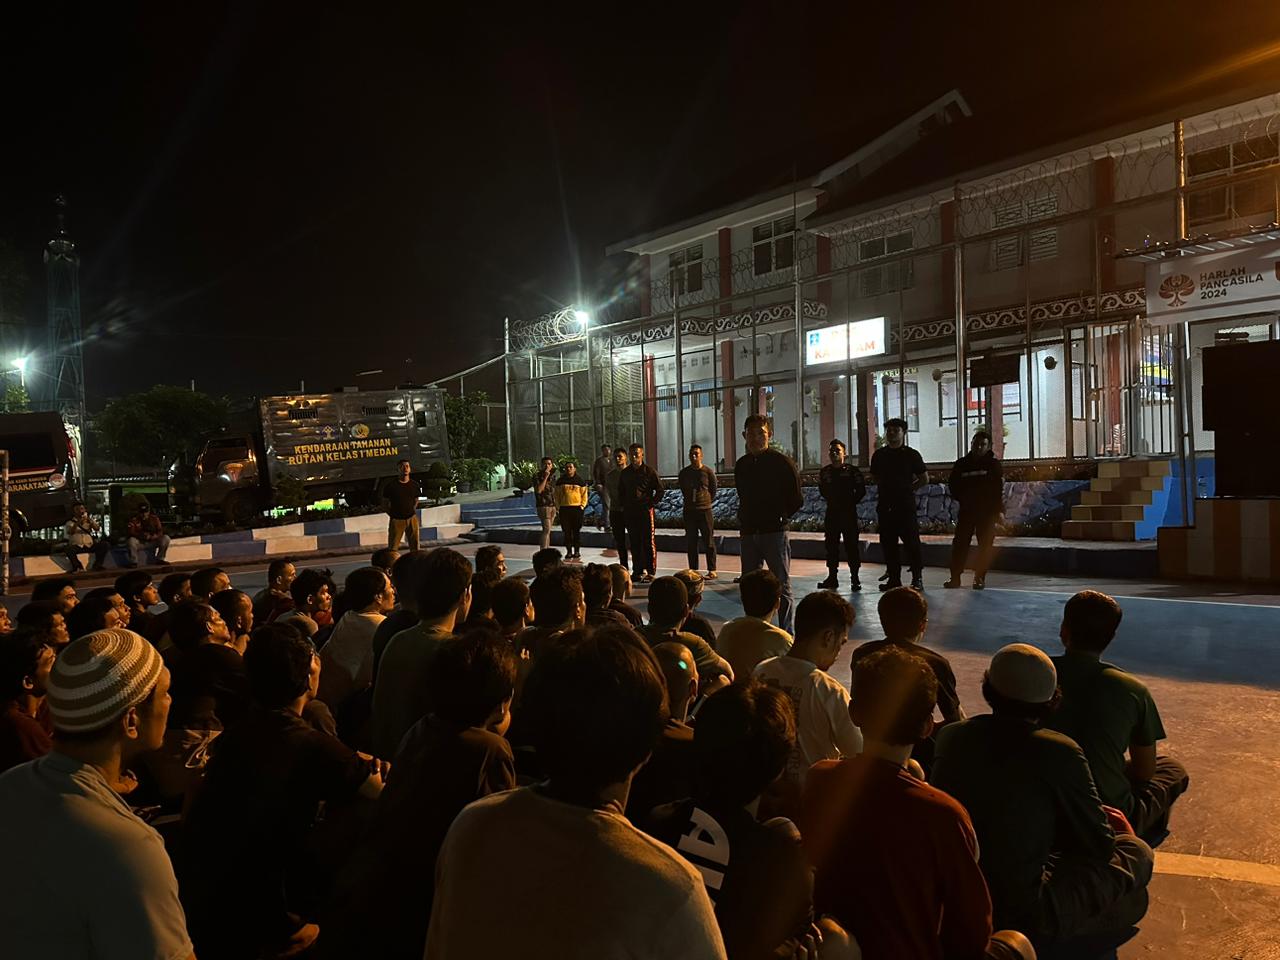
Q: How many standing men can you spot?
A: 11